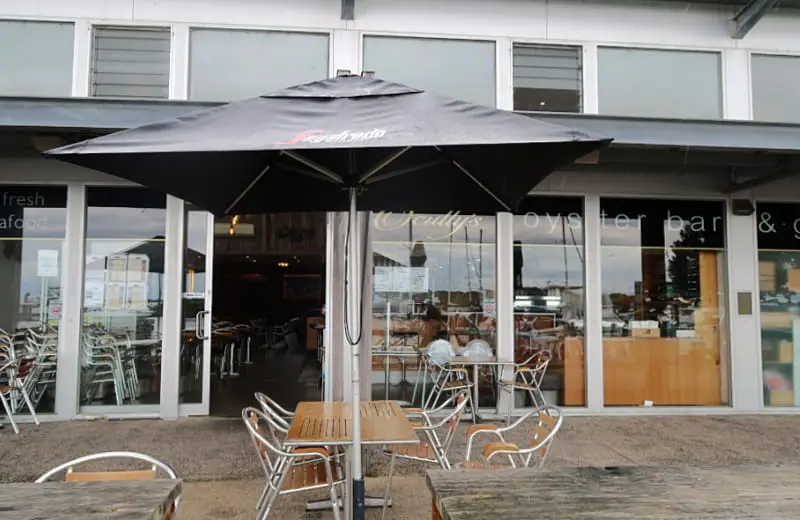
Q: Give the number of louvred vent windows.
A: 2